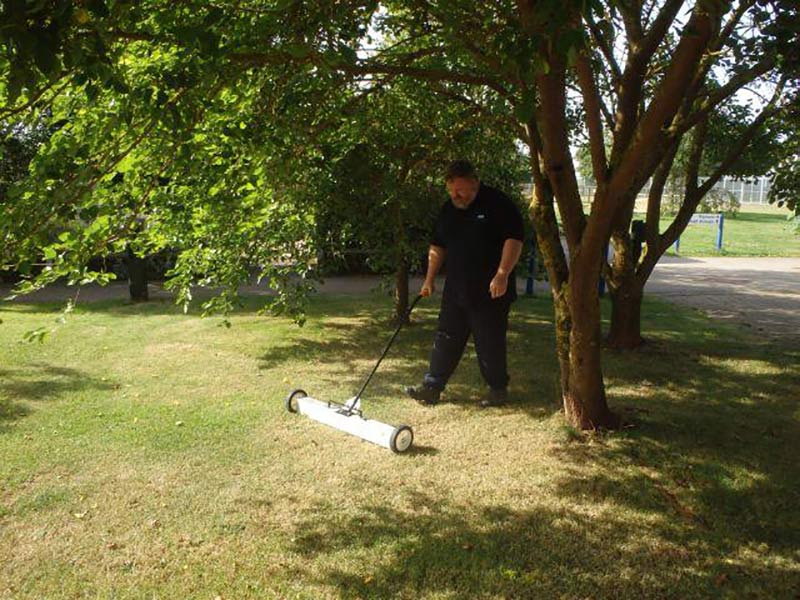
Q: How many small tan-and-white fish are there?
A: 0